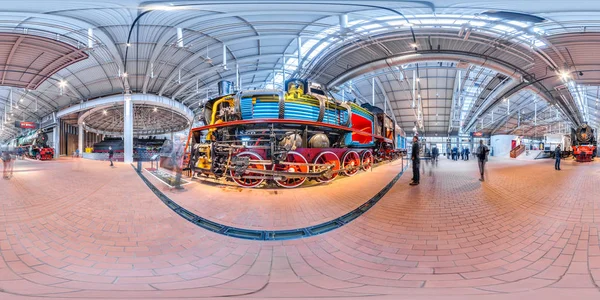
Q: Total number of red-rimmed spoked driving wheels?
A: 5